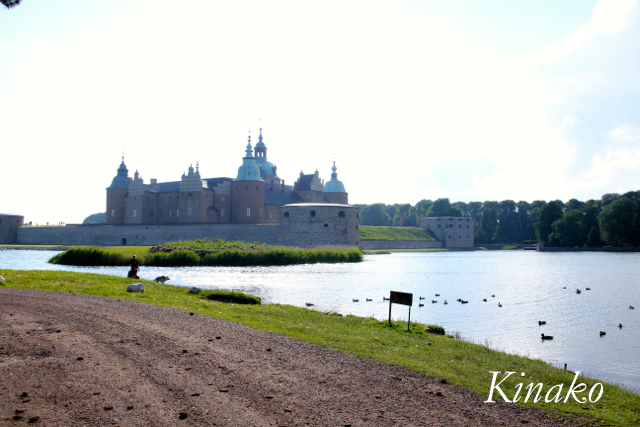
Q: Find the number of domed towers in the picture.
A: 4